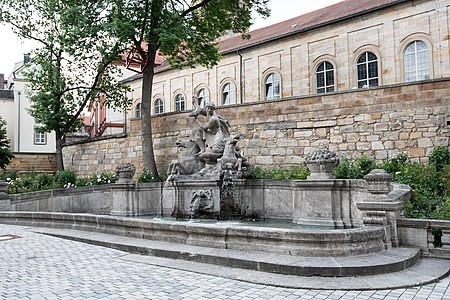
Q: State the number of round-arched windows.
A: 9